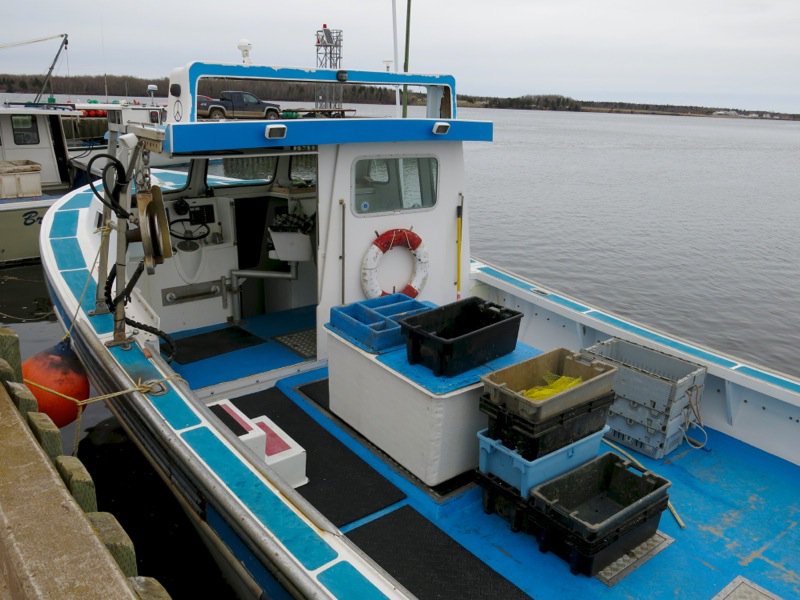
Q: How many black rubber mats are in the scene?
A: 4